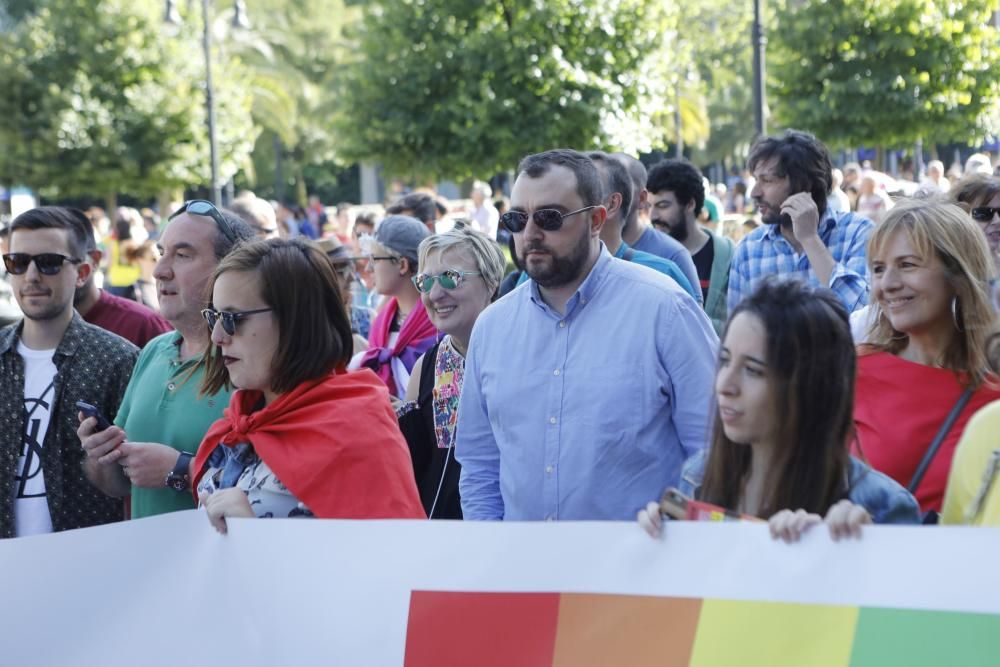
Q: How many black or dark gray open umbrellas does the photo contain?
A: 0